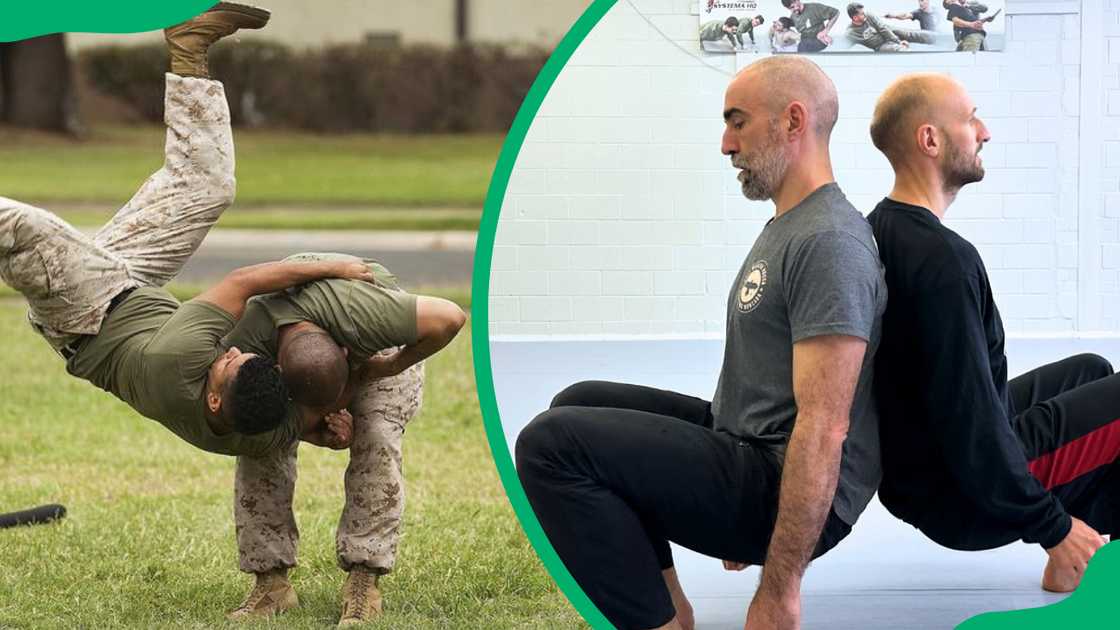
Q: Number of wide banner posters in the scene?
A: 1